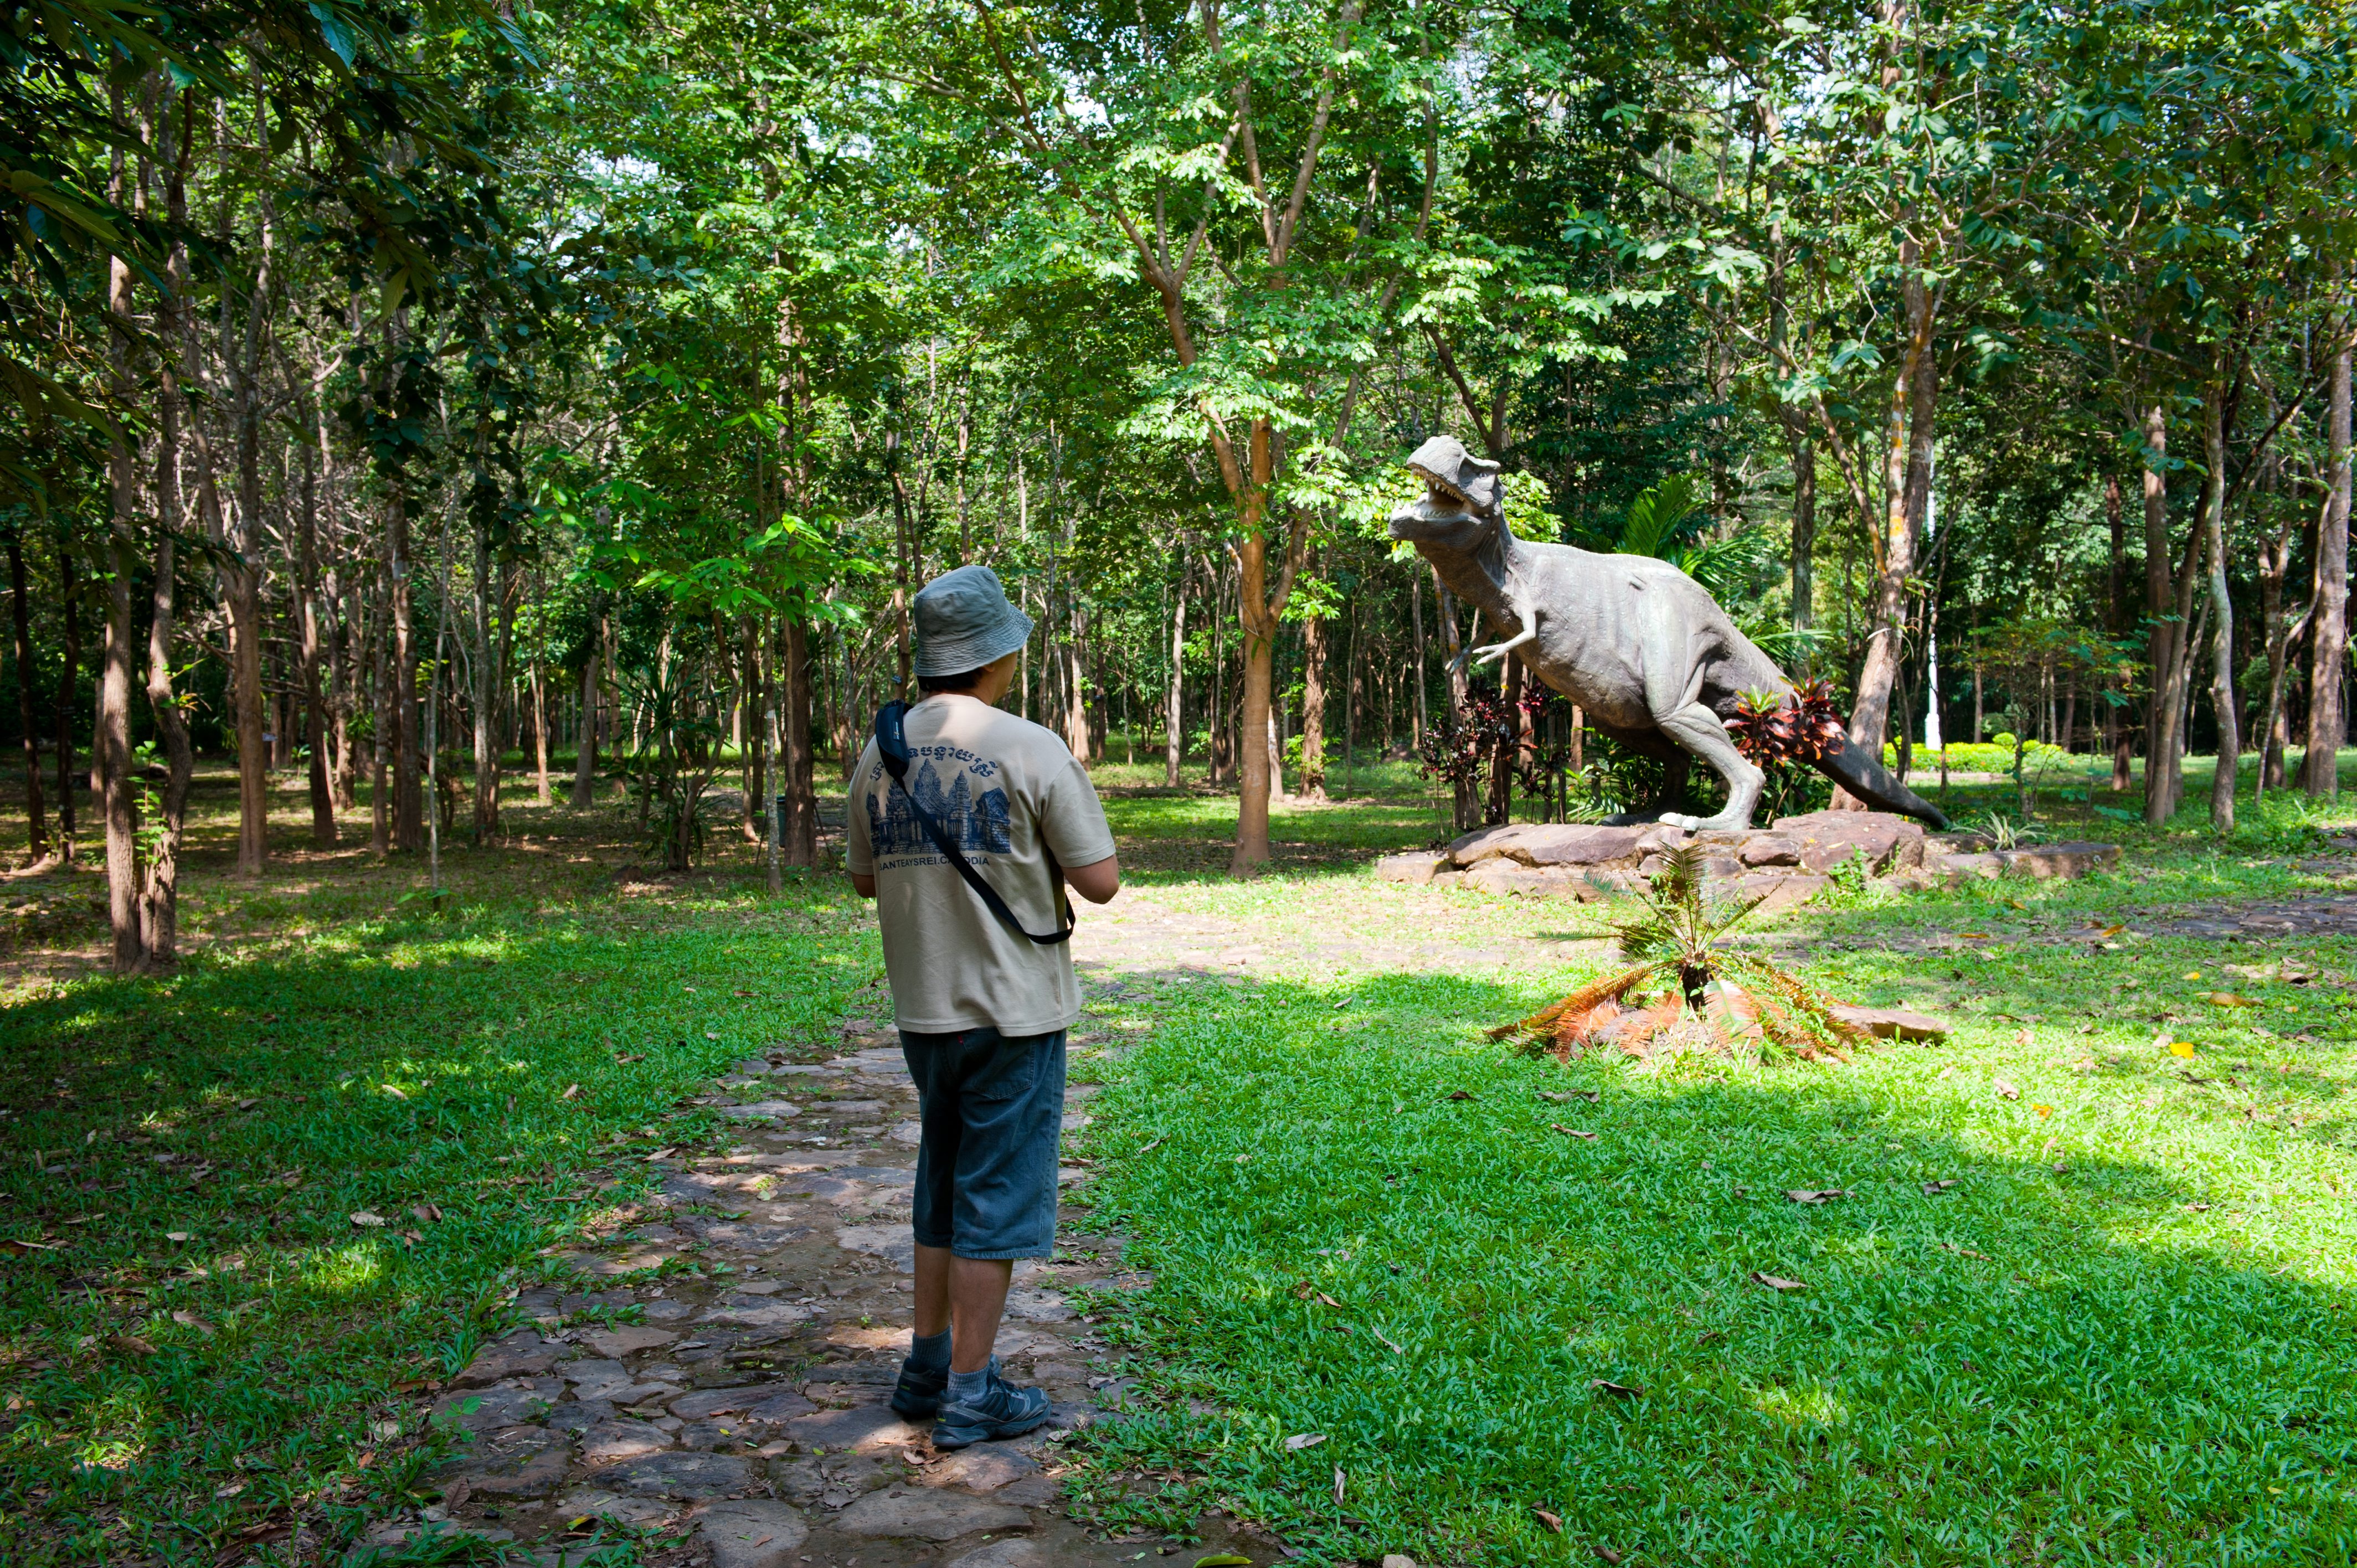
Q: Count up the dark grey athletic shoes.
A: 2